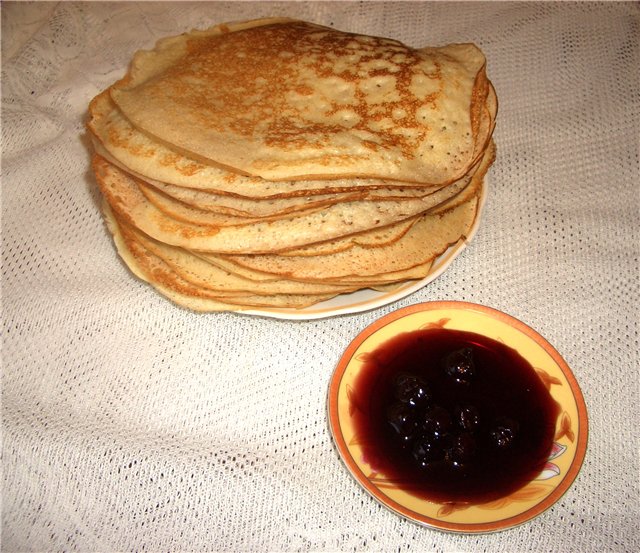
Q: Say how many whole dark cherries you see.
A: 8